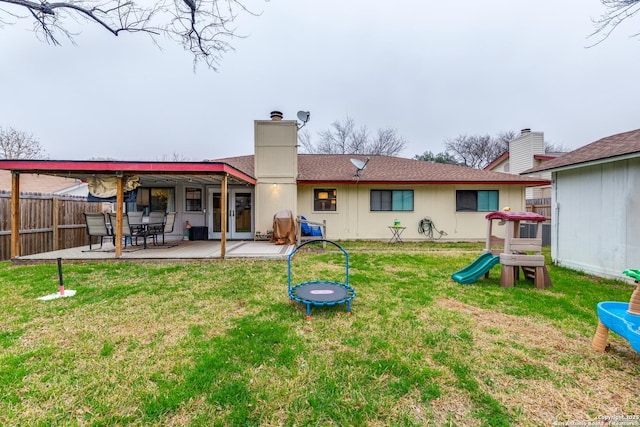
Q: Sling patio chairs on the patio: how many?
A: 5